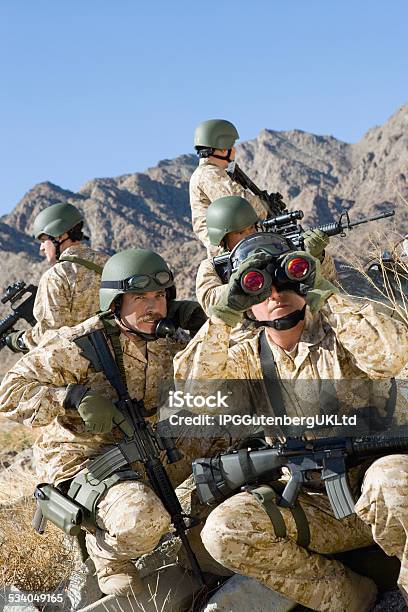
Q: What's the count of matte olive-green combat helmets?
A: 4